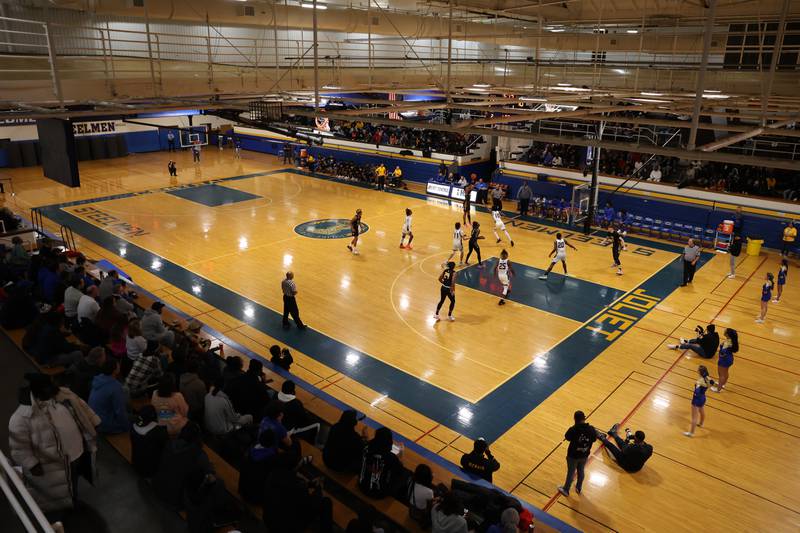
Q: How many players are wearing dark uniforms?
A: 5